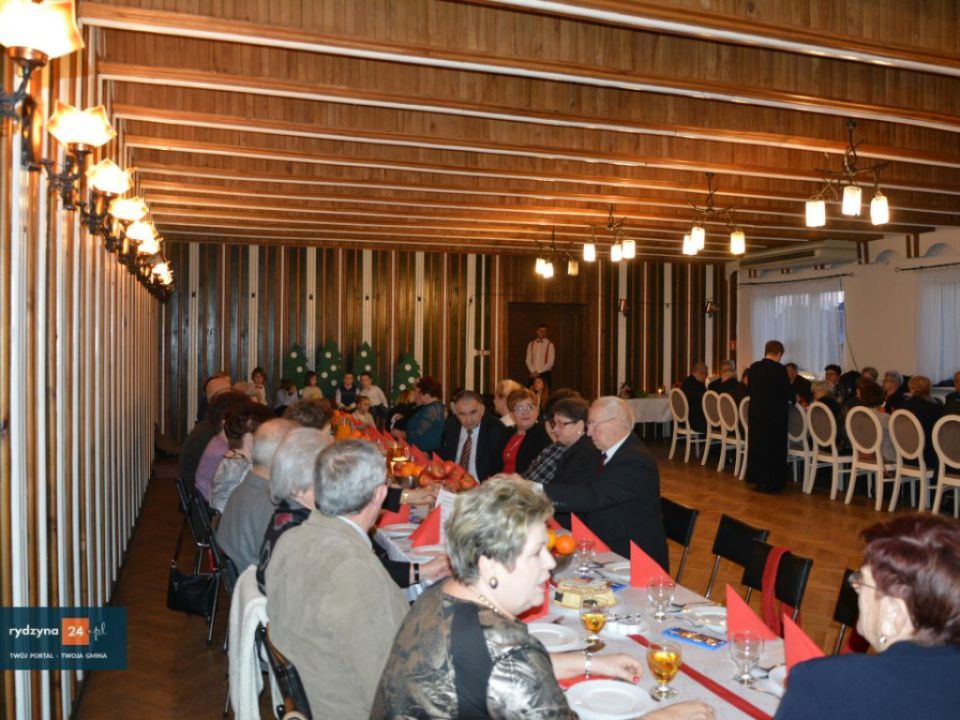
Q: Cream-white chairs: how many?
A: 9